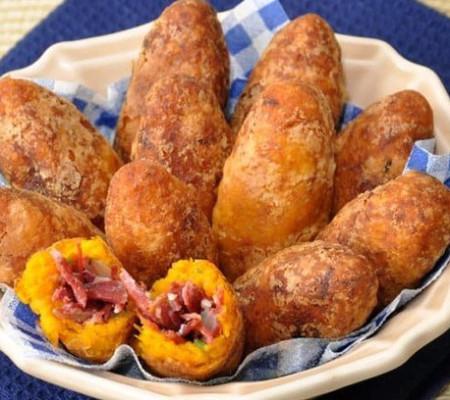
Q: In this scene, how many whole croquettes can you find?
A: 10